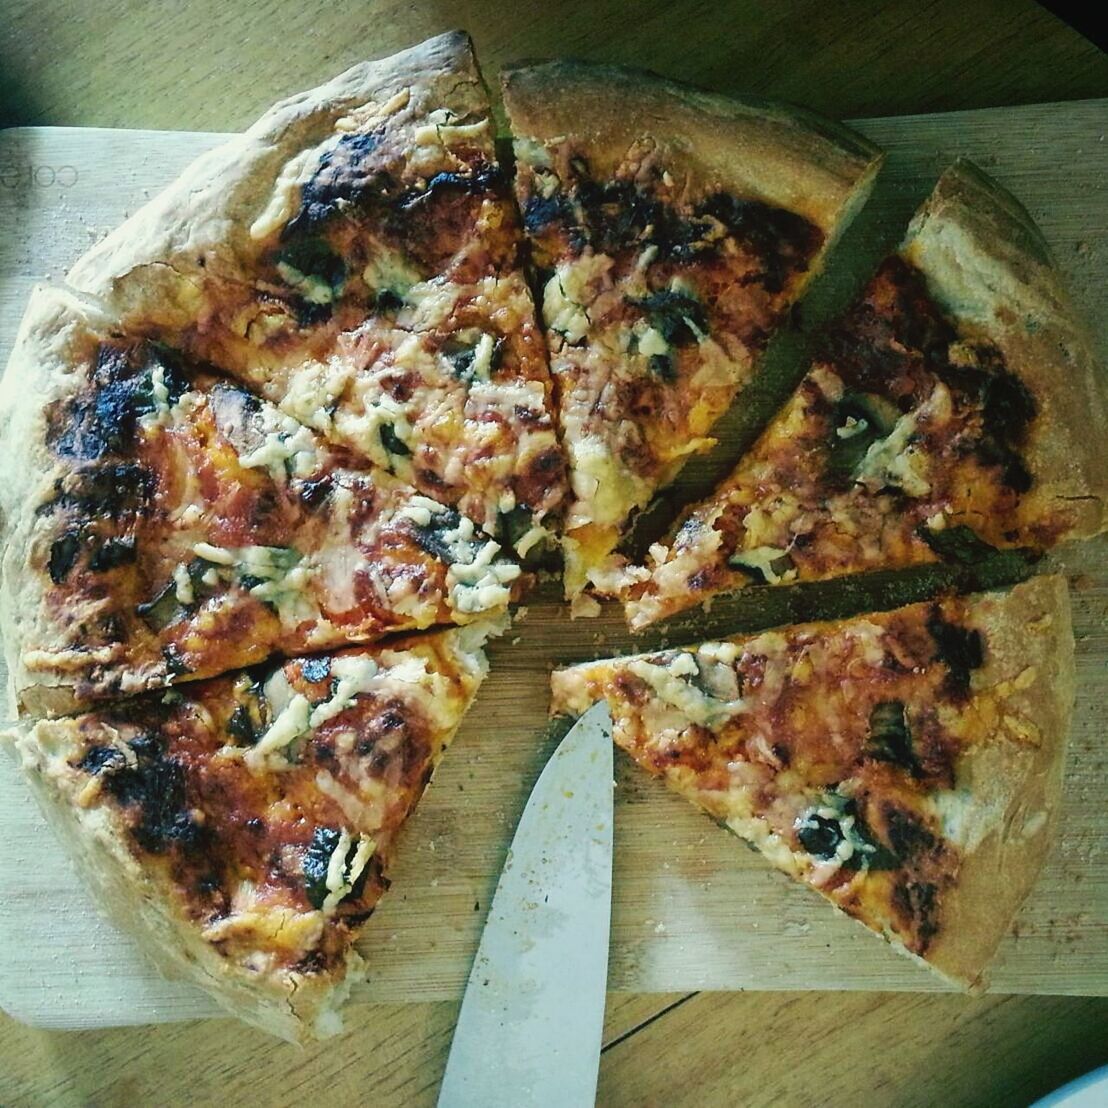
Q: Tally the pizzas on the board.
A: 1